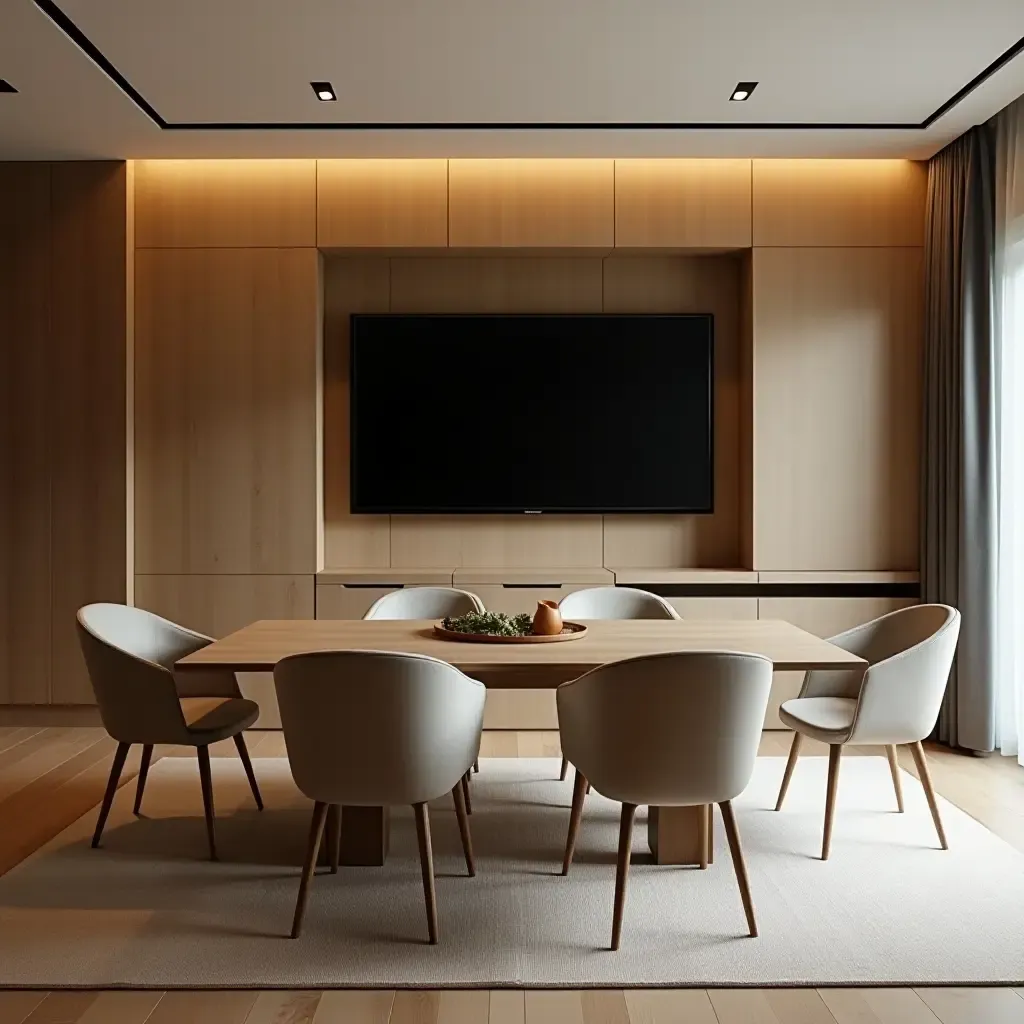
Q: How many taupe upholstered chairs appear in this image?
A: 6